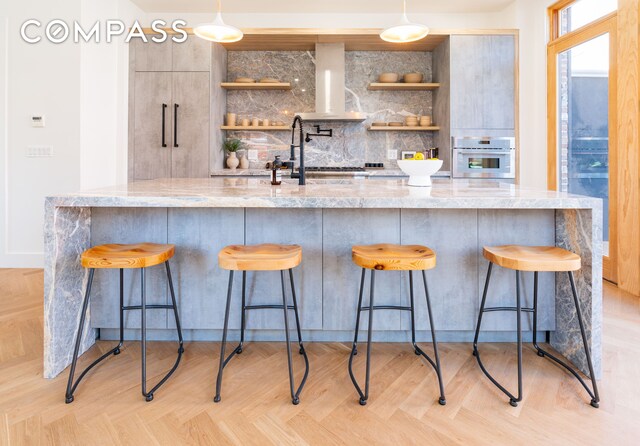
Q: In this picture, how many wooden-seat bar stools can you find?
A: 4